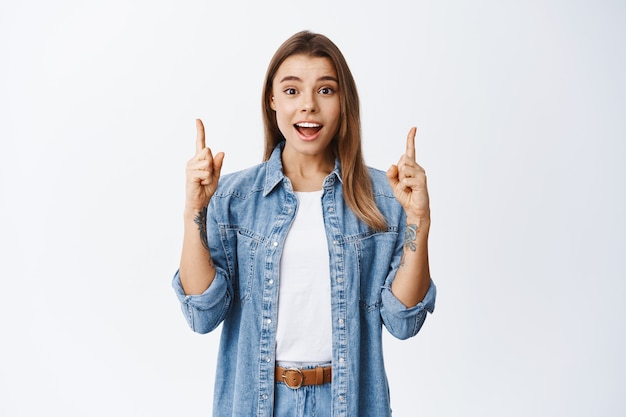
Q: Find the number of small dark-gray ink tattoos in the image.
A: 2